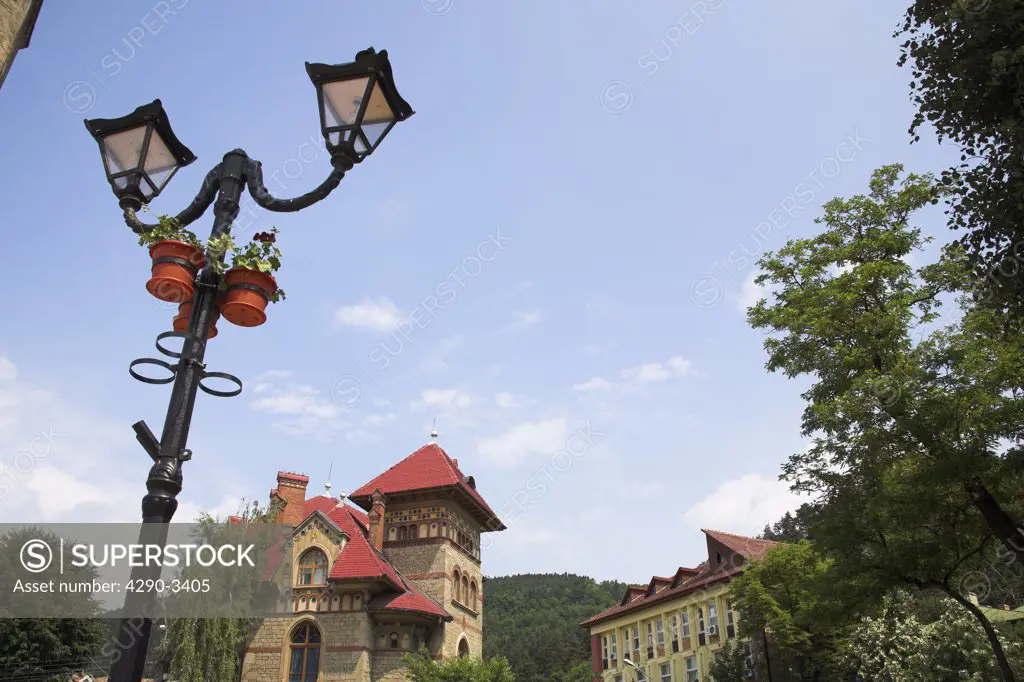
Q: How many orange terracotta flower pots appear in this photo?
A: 3